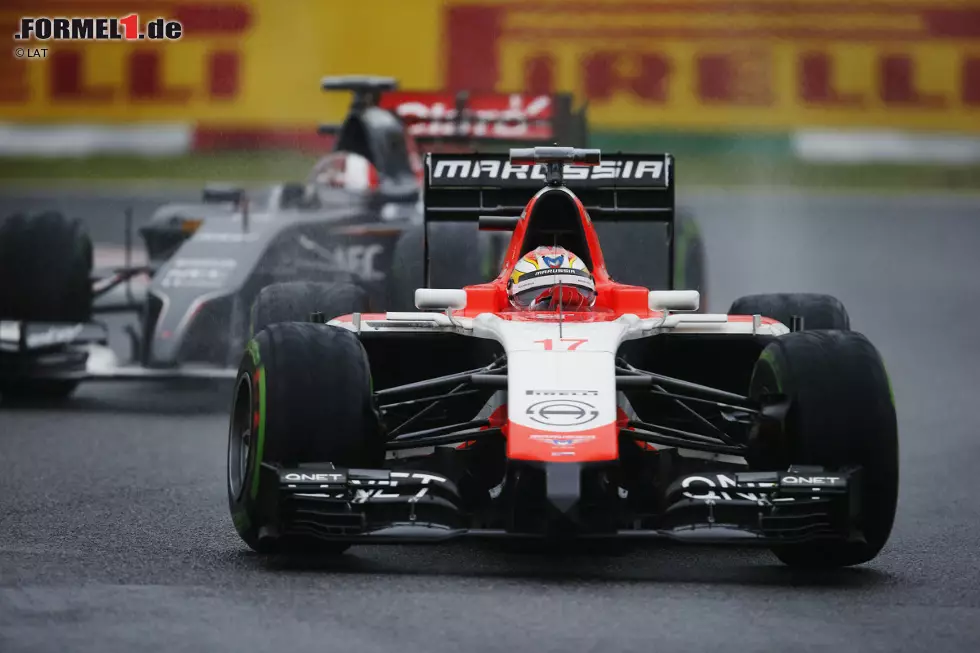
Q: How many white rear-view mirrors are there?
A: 2